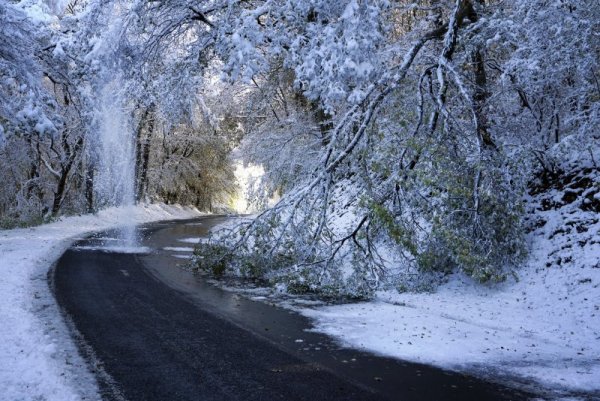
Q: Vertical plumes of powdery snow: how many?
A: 1